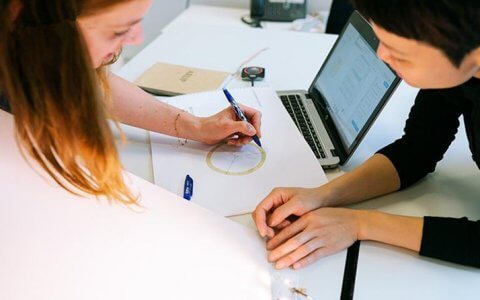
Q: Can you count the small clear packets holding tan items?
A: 1